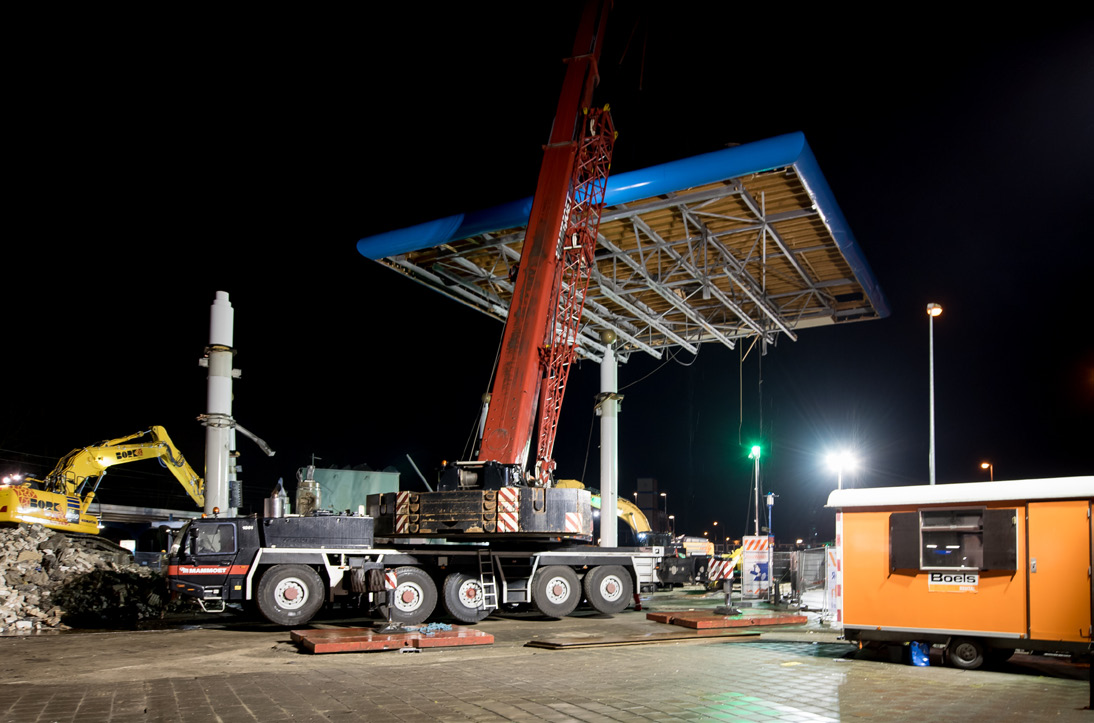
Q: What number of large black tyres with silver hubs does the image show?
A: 5